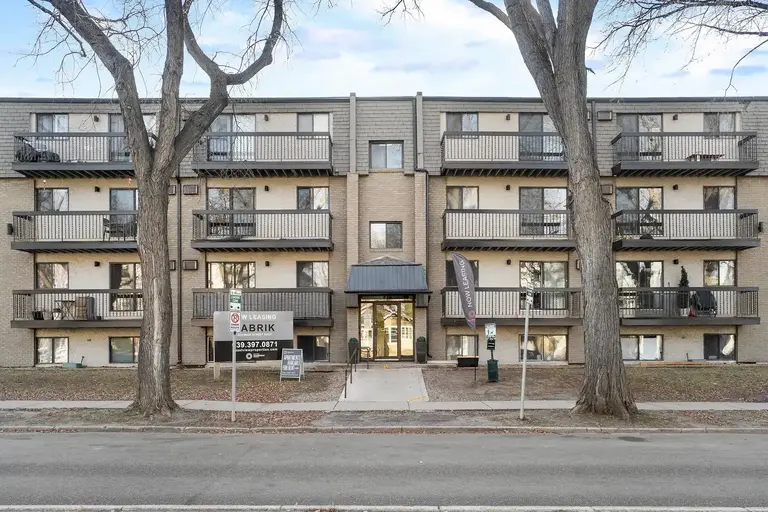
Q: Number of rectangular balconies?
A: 12